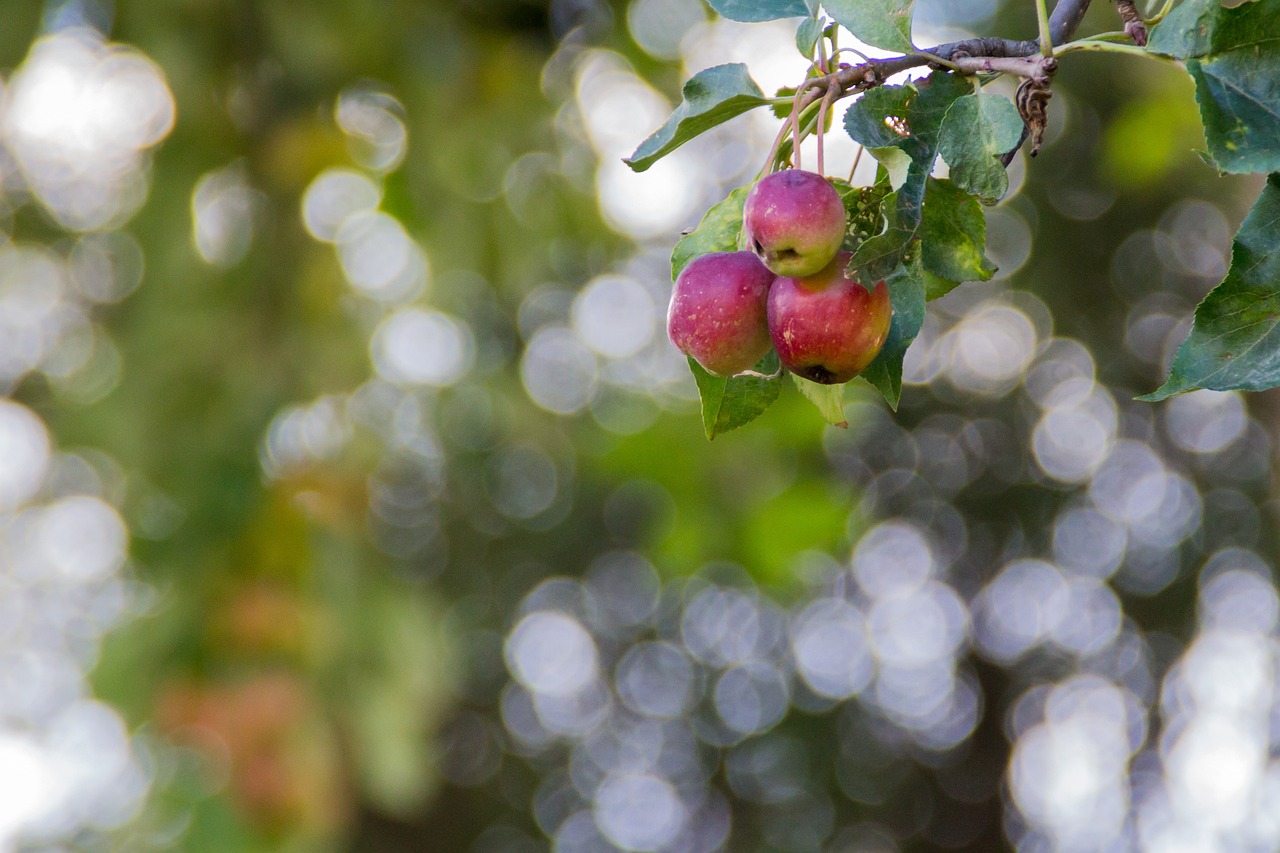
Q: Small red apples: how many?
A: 3